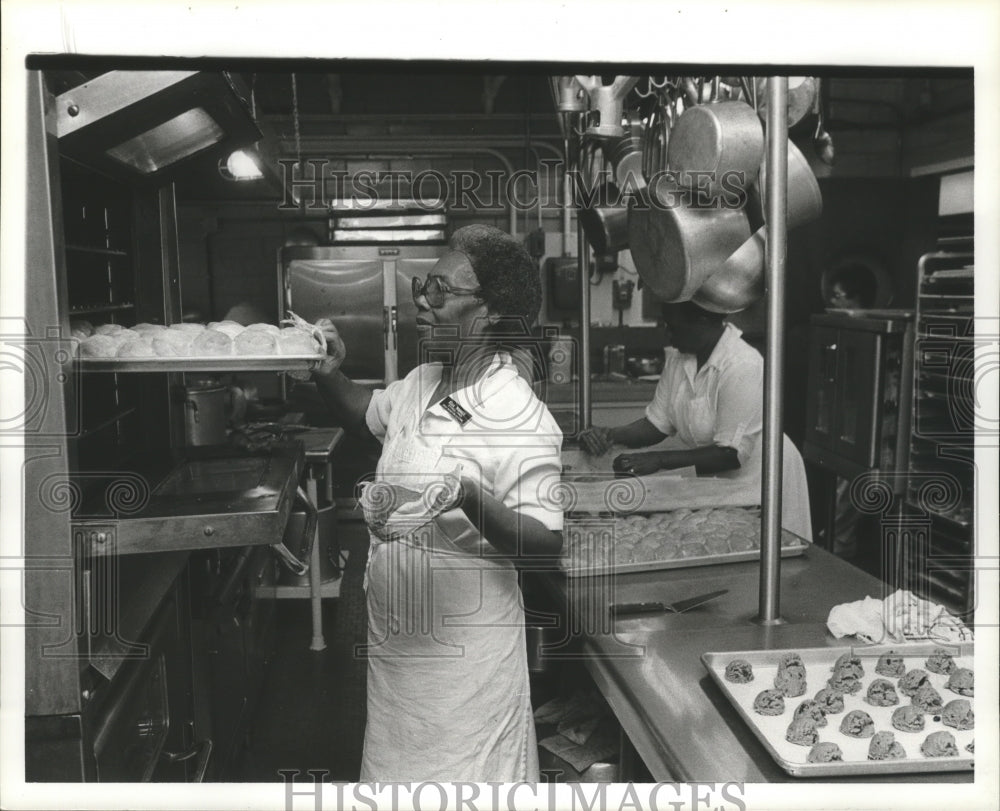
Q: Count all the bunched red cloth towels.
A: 0